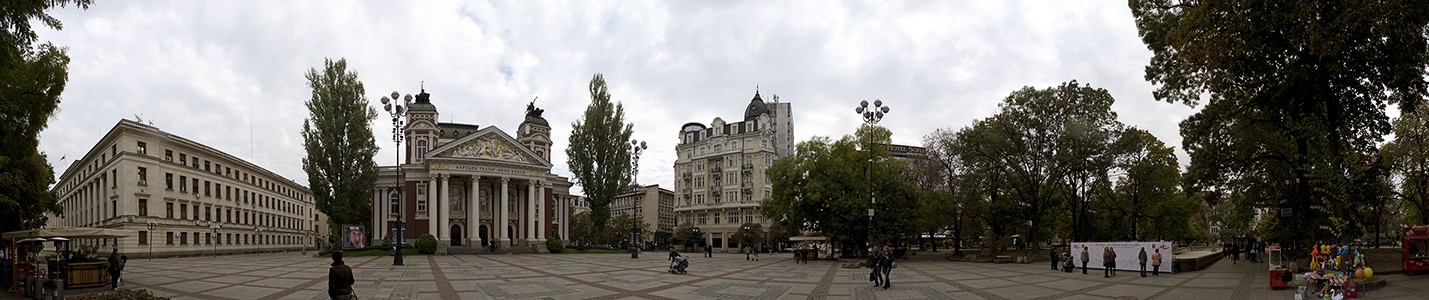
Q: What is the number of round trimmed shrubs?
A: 2